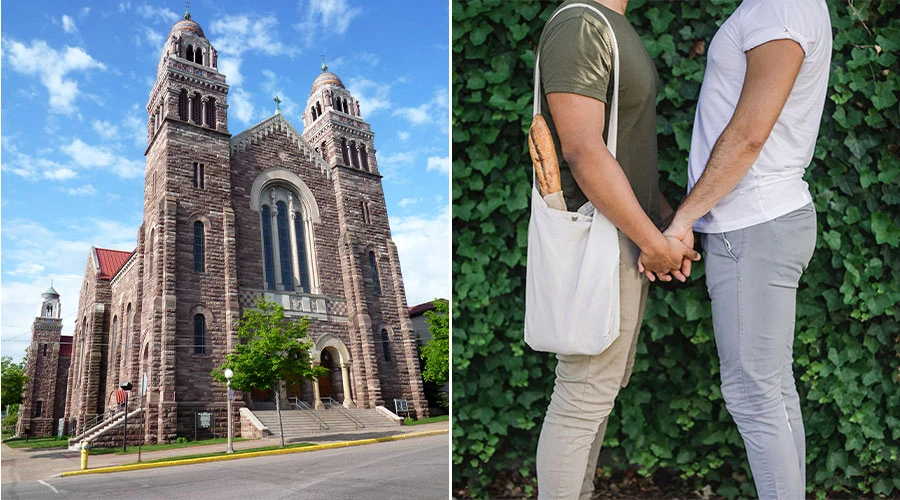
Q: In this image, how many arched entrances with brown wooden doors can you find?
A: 3